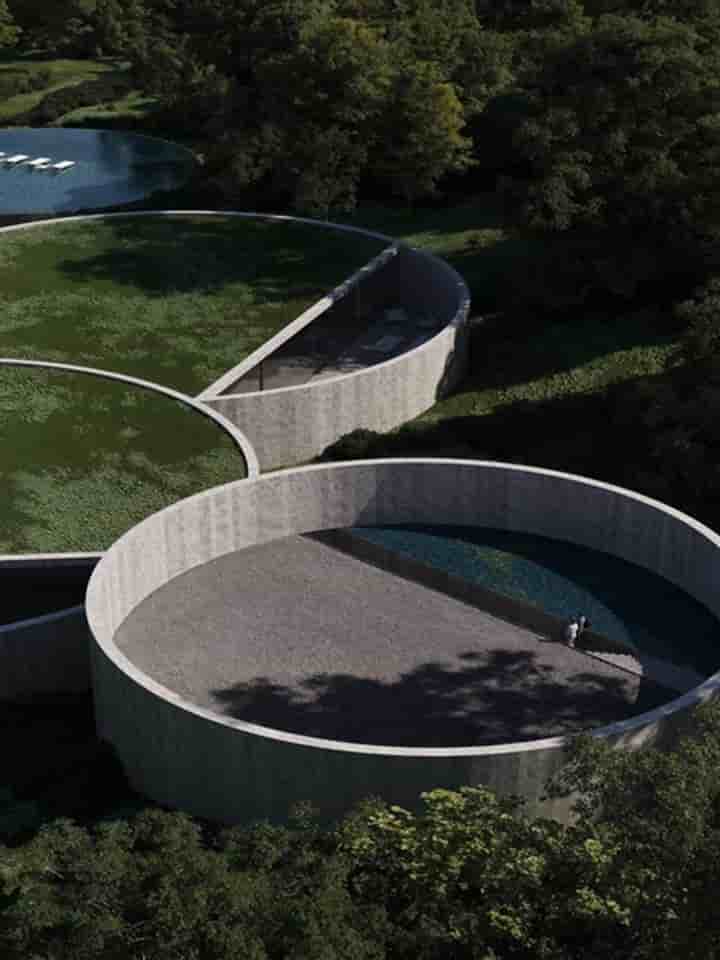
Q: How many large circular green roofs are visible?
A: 2